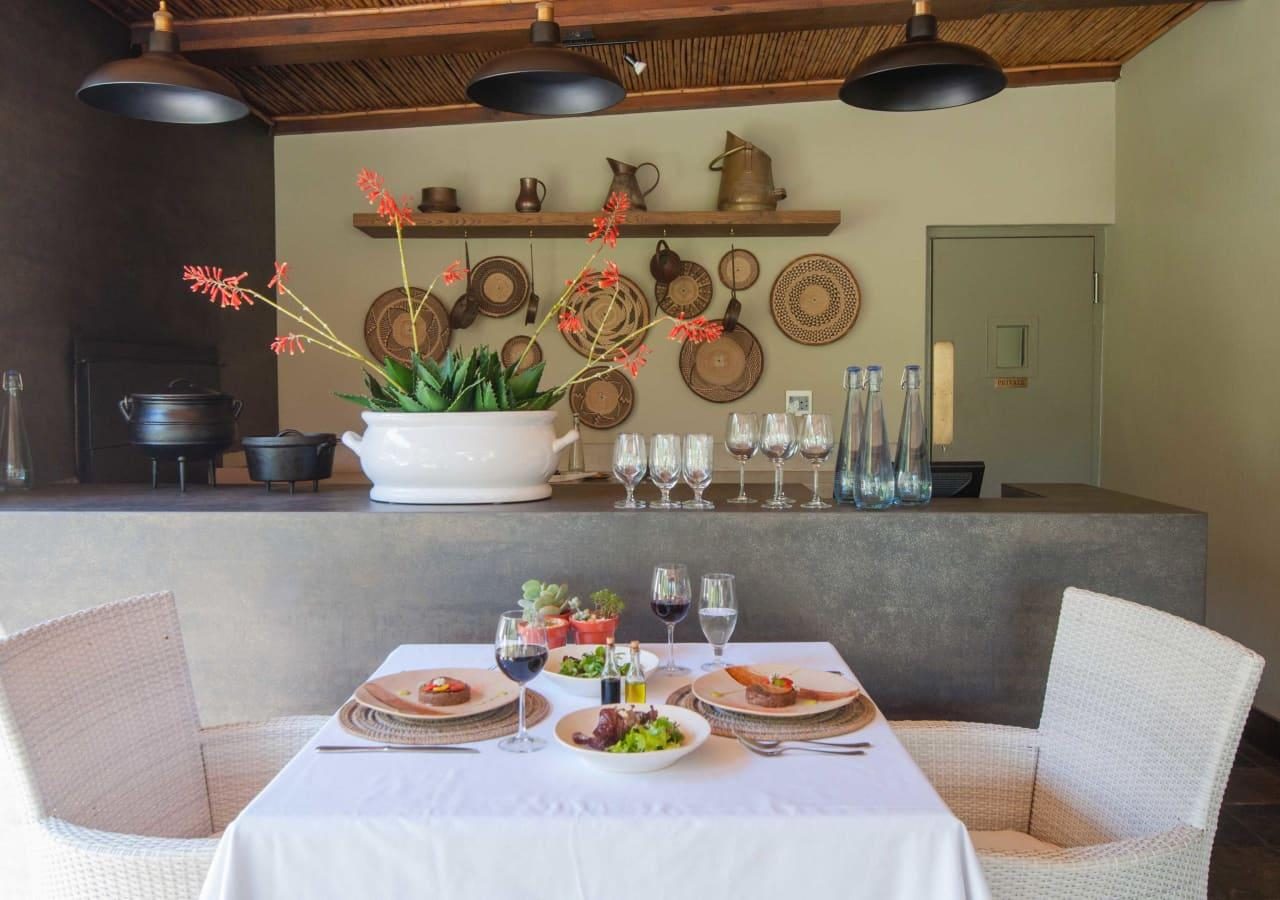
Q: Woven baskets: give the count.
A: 9